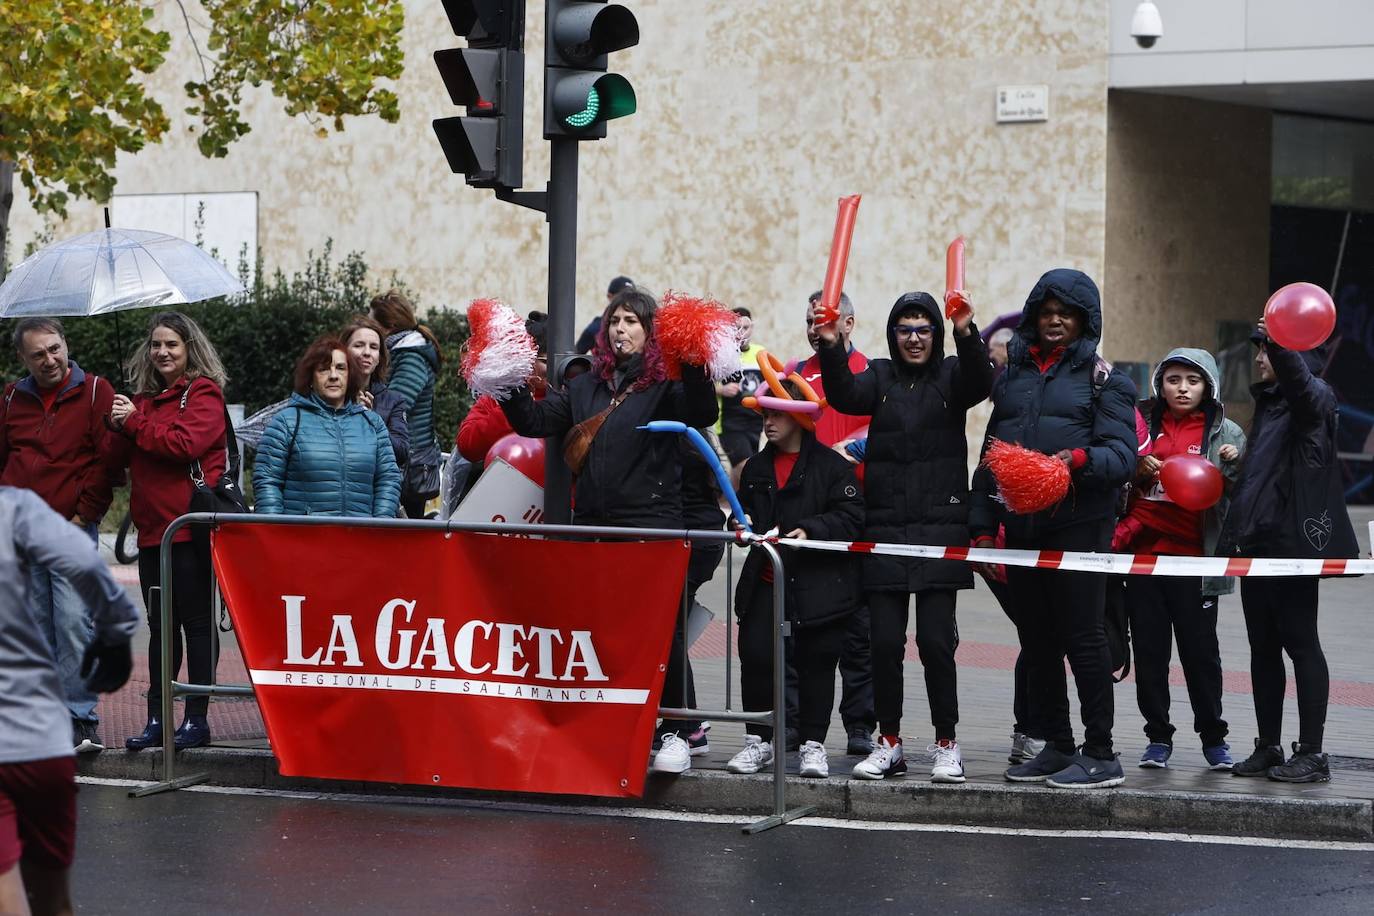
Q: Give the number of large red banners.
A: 1